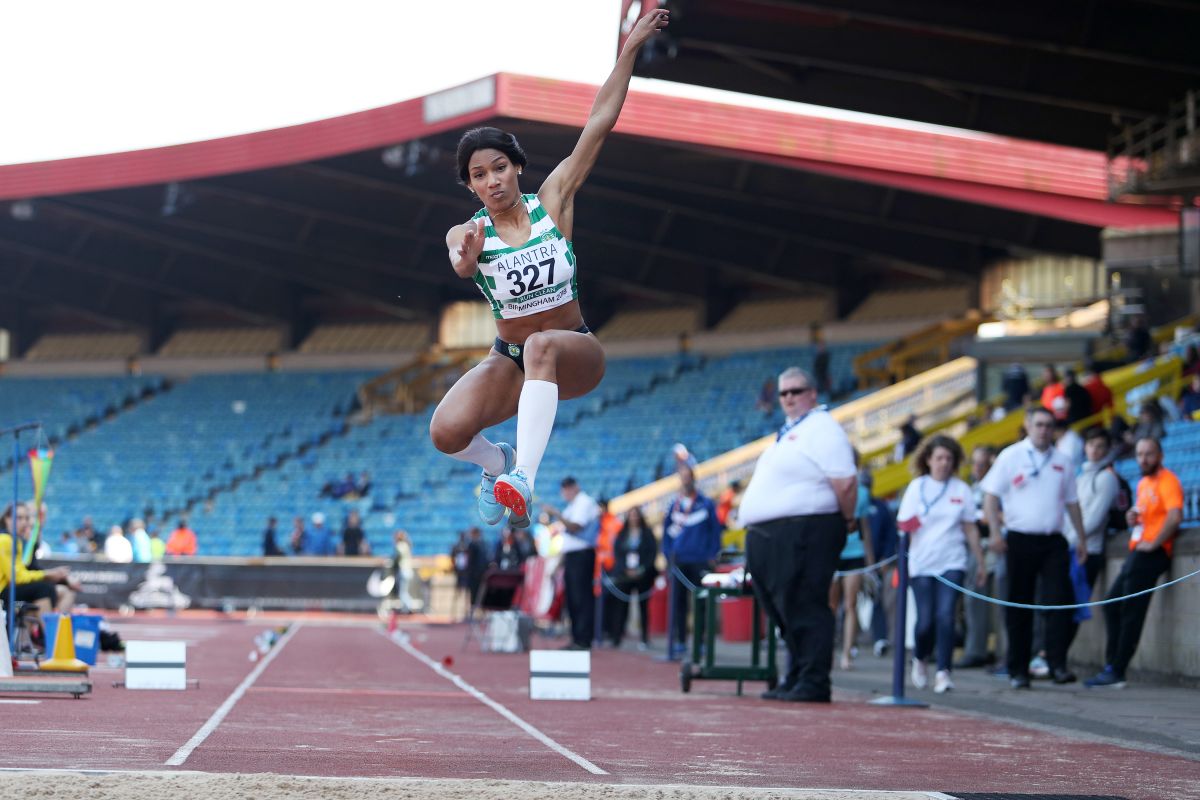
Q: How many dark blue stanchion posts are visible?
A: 3